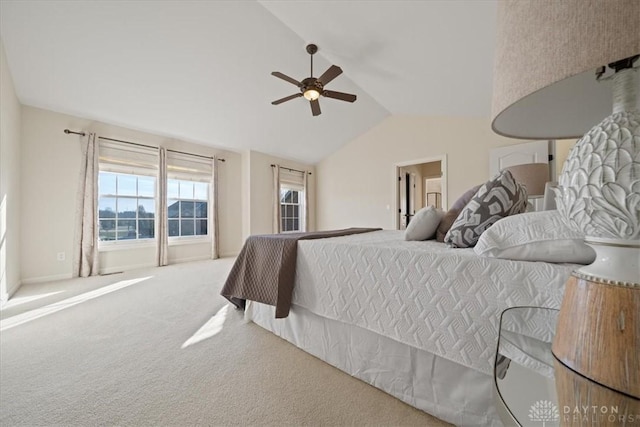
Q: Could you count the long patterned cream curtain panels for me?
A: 5